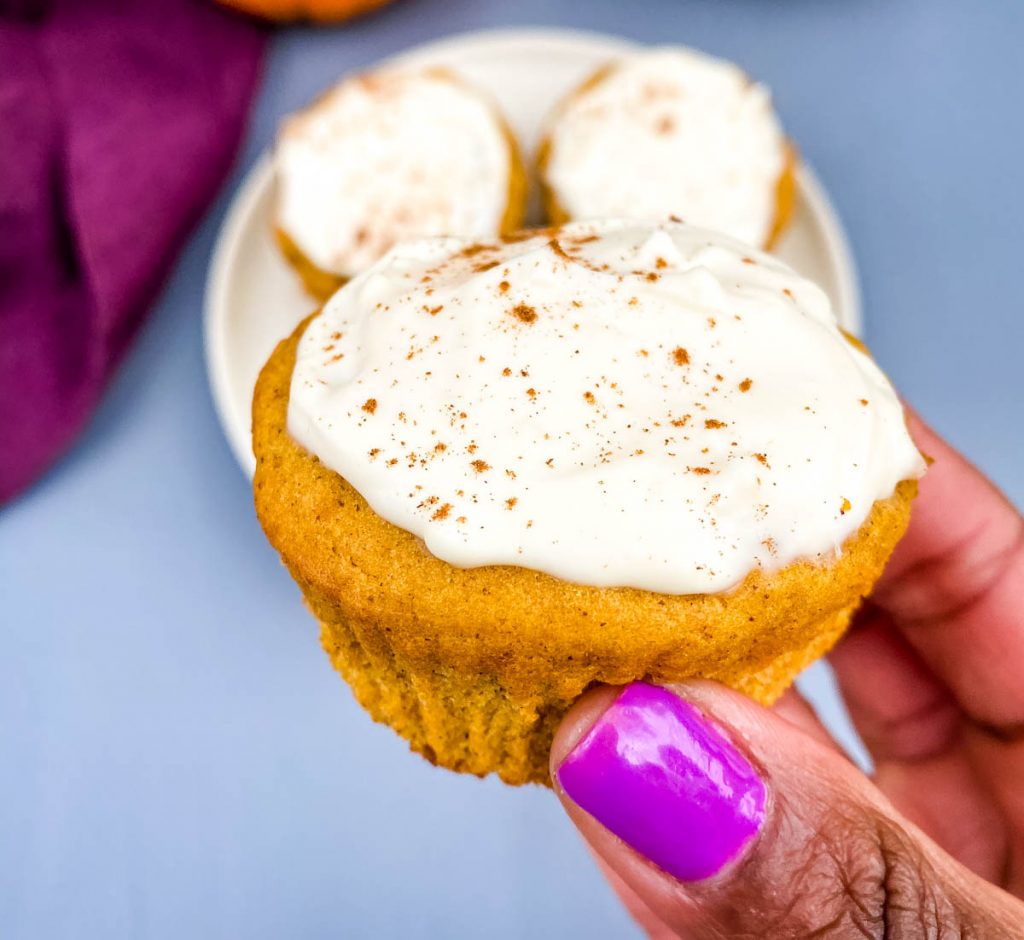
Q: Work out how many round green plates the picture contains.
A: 0